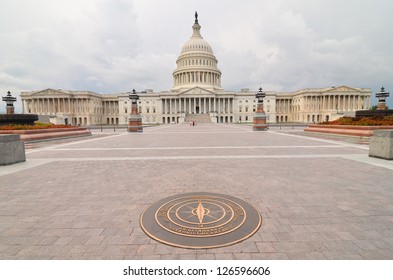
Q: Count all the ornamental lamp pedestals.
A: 4